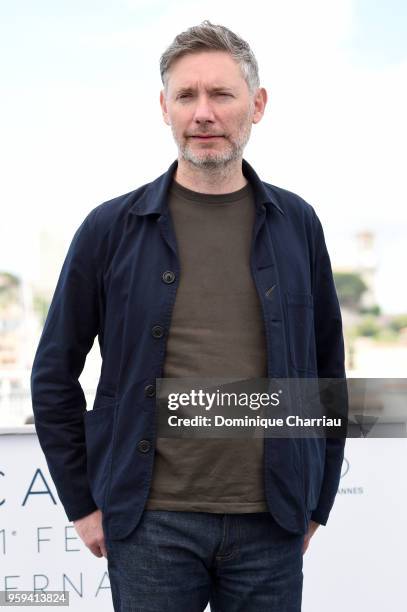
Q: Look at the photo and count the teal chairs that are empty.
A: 0